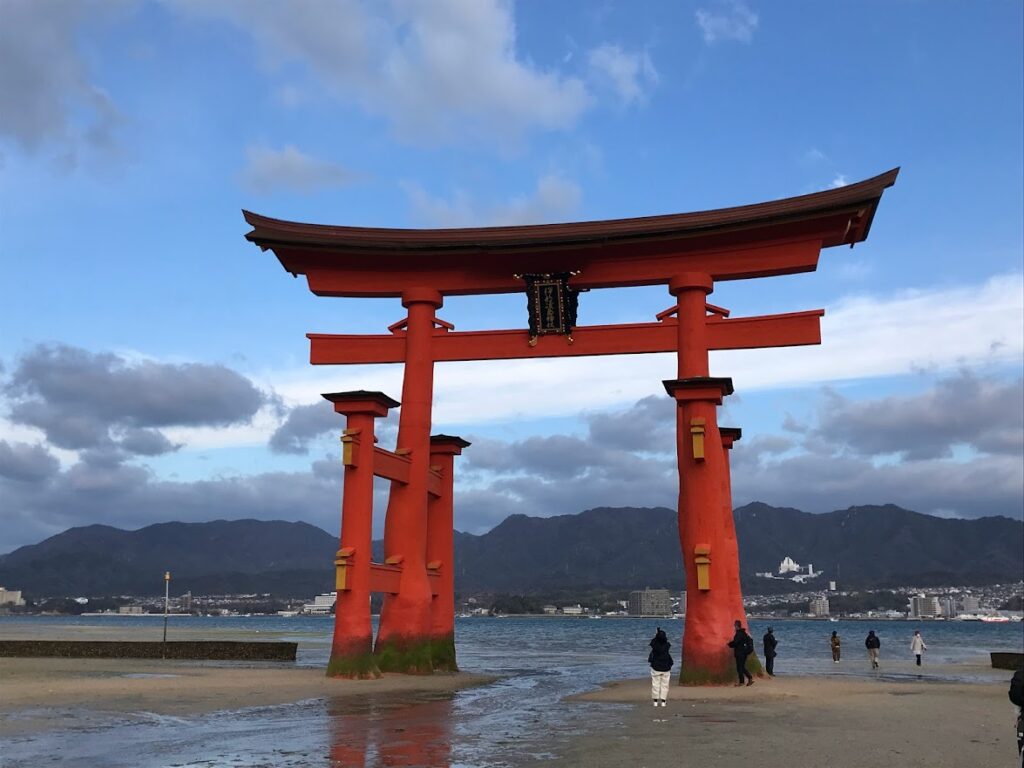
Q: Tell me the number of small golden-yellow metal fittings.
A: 4